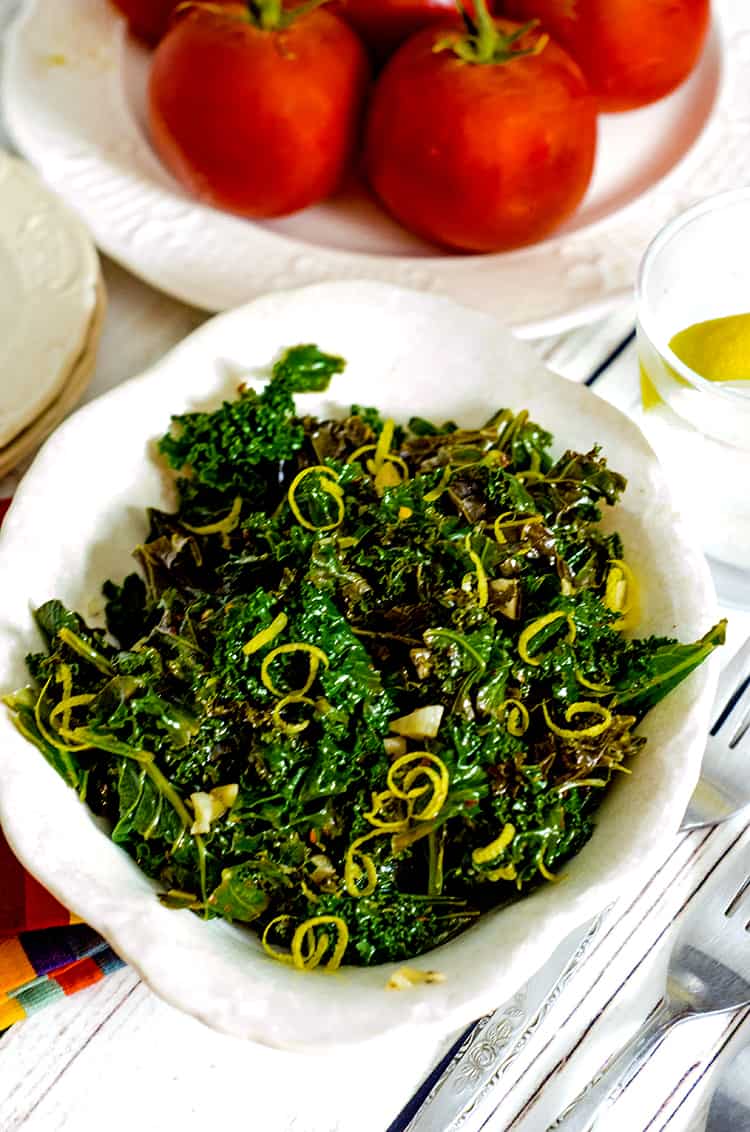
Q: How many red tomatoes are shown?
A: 5